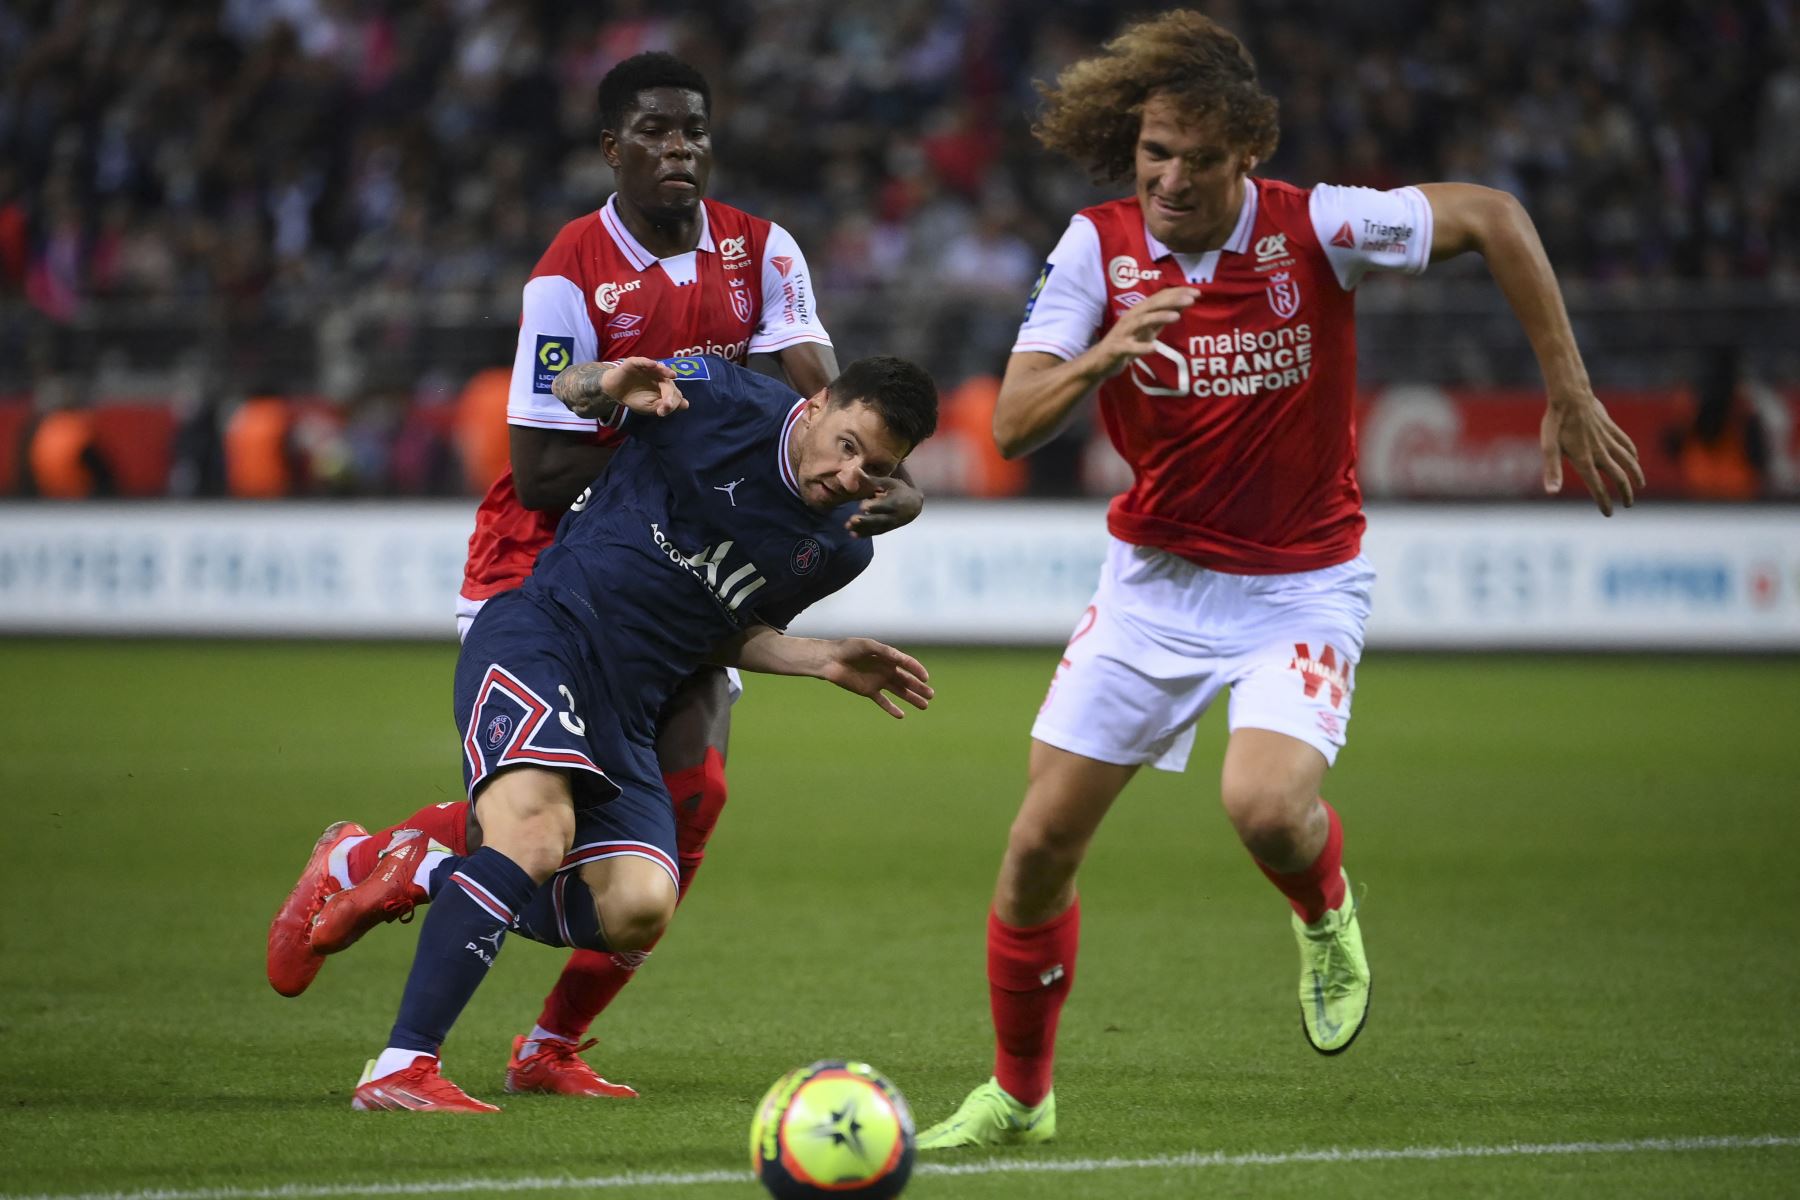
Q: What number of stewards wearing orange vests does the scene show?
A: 5